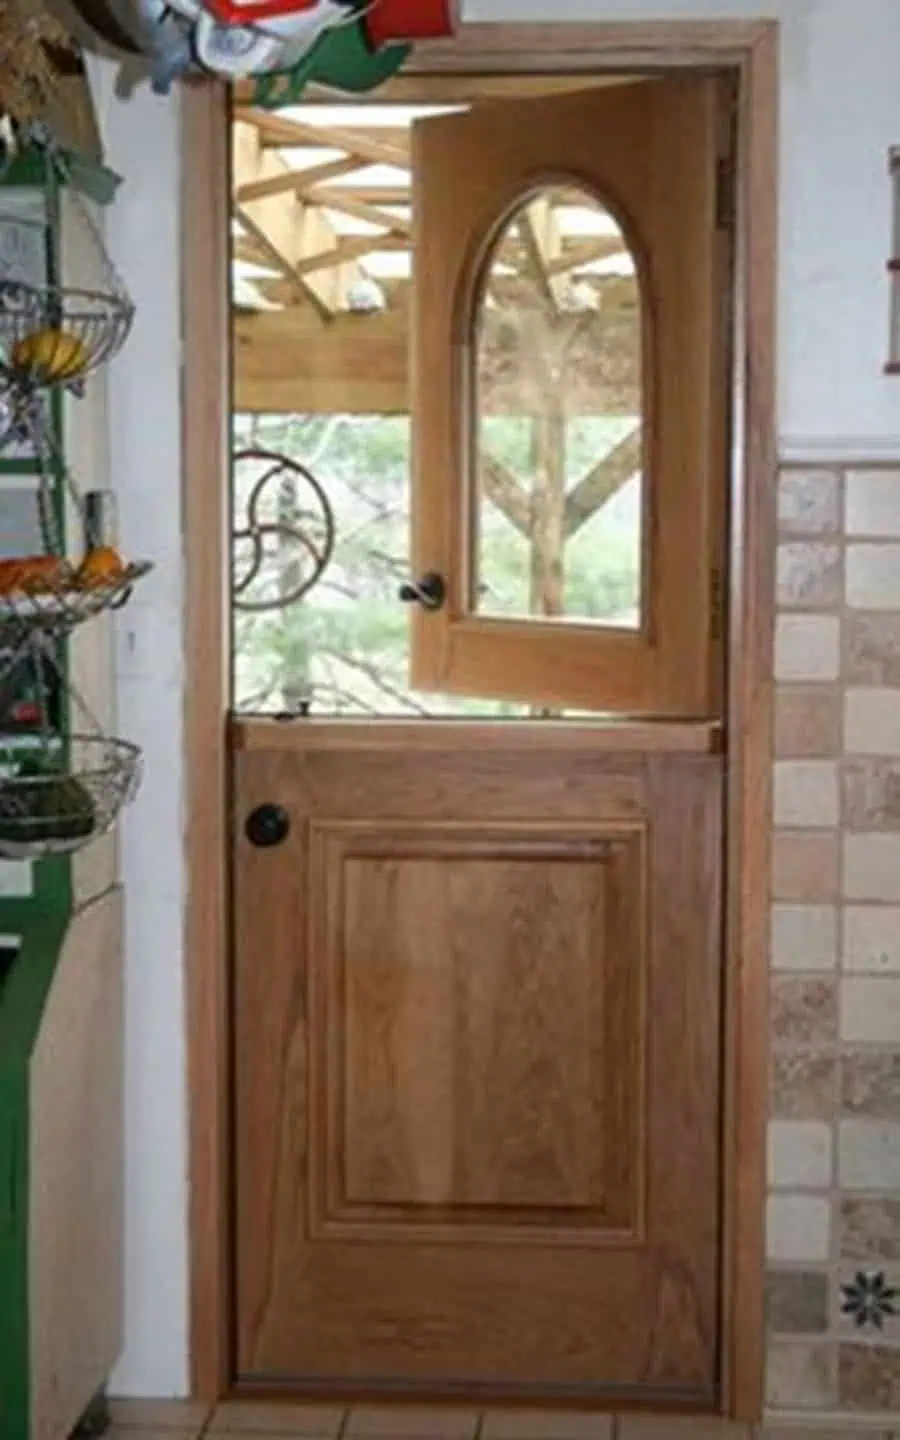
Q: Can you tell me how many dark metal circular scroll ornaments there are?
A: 1